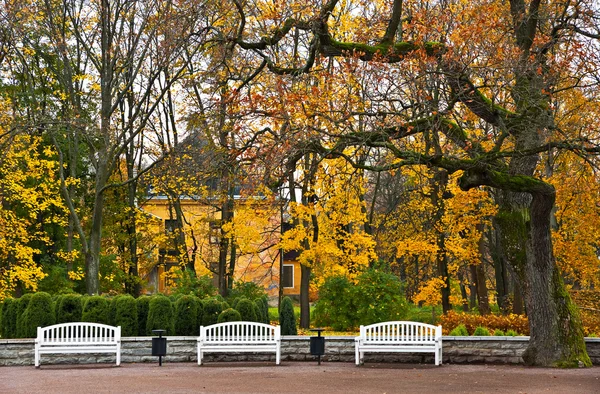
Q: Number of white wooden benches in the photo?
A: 3